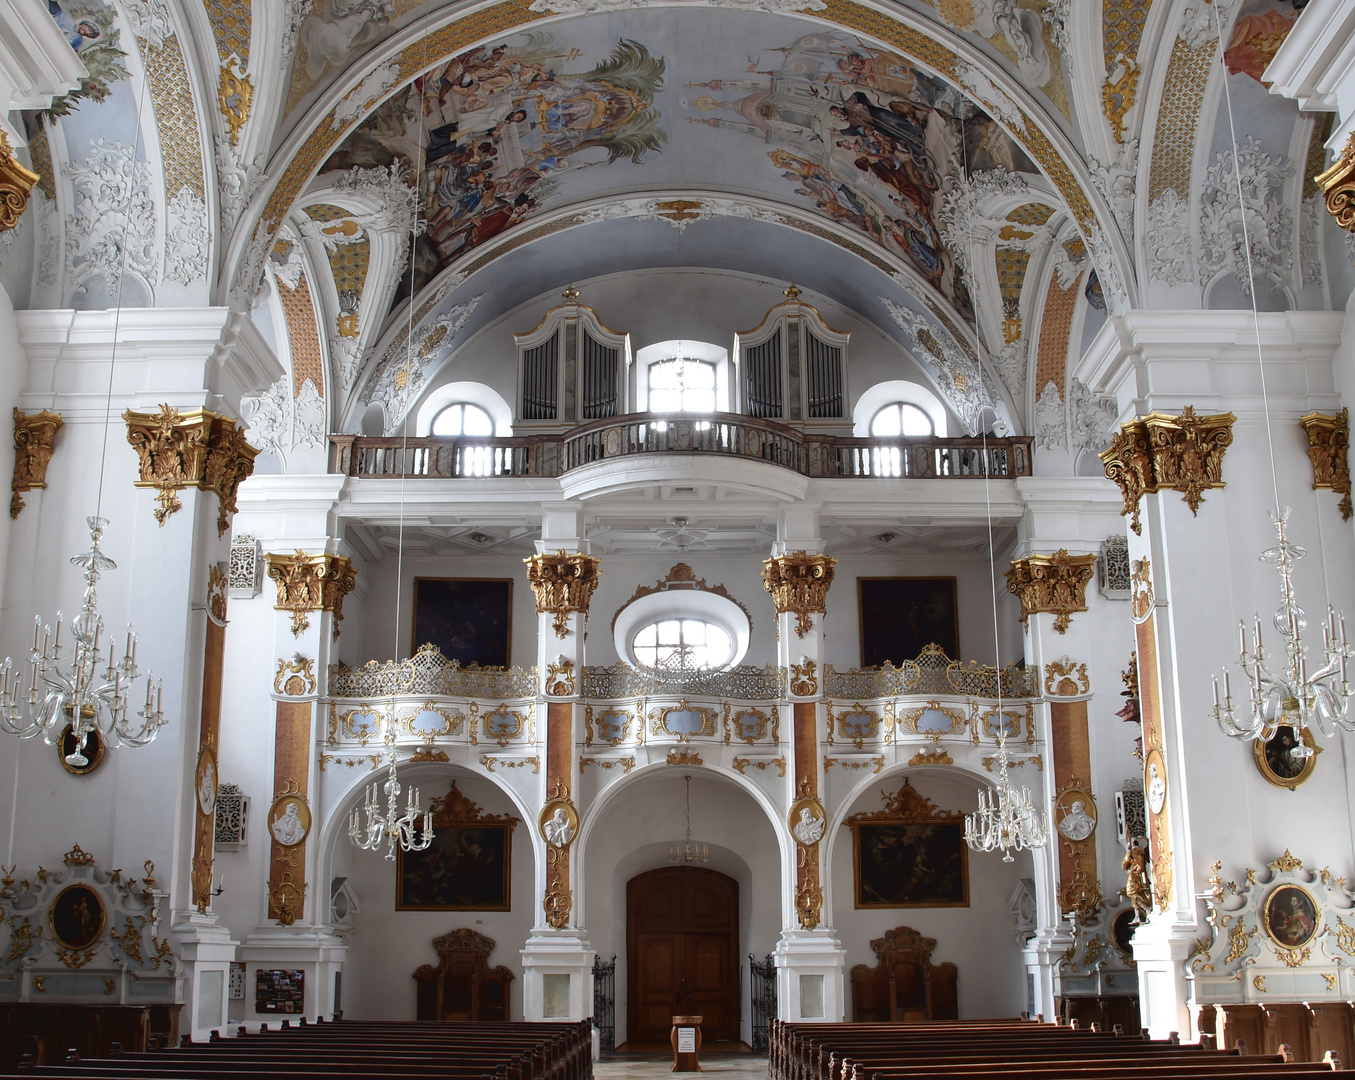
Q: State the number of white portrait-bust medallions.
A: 6